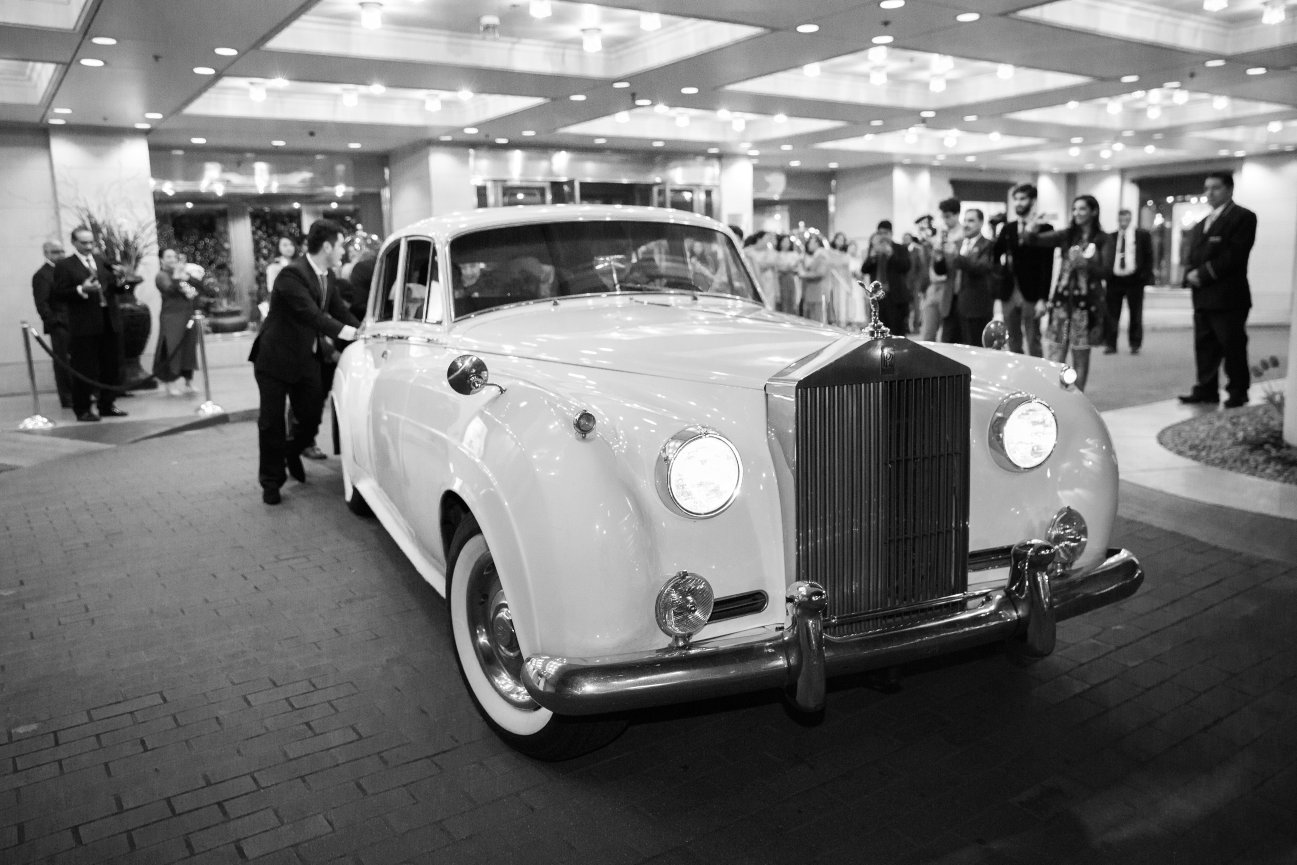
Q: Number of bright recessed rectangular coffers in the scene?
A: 11